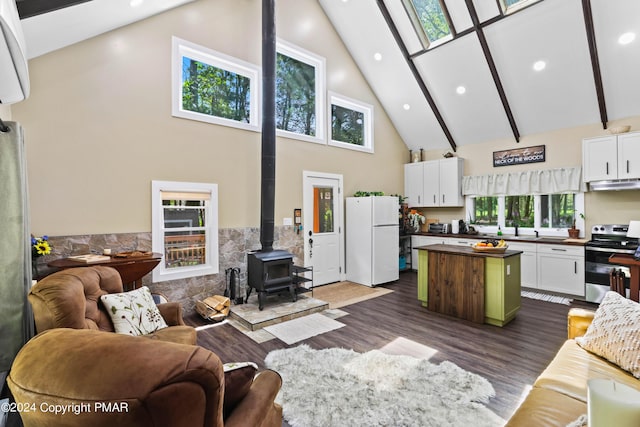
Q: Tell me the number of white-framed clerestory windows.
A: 3